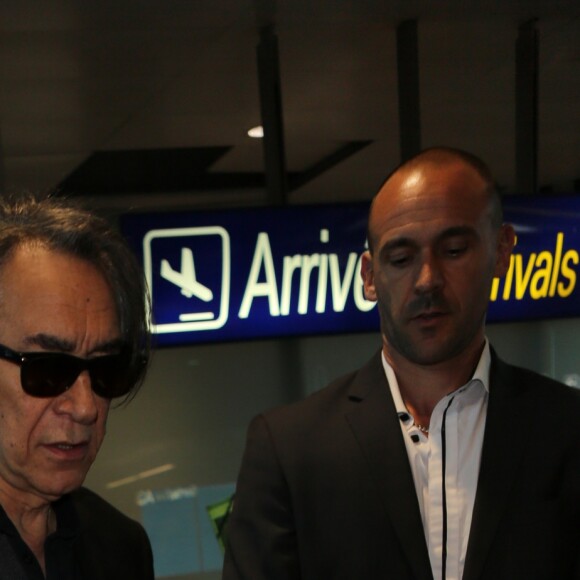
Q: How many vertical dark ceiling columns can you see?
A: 3